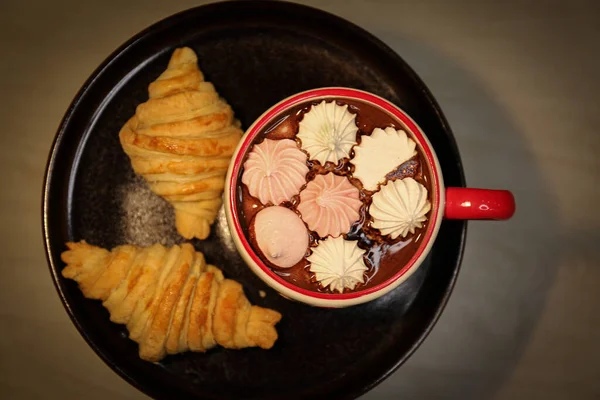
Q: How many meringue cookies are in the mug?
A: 7